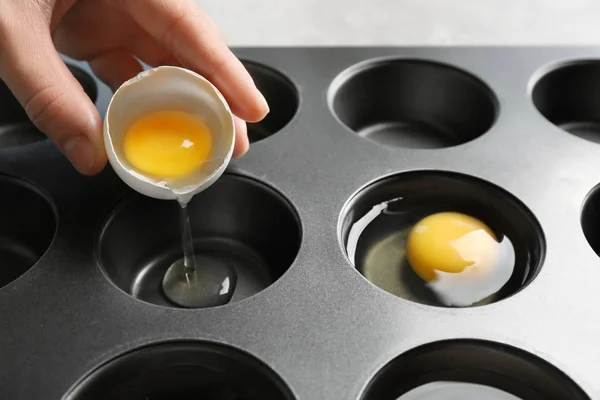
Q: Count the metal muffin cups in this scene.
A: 10